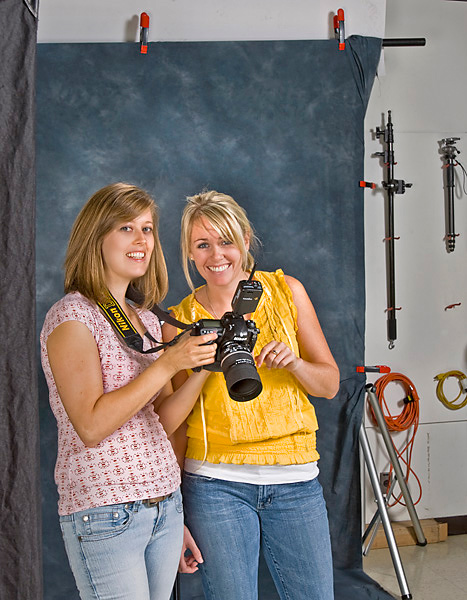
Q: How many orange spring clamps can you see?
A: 4